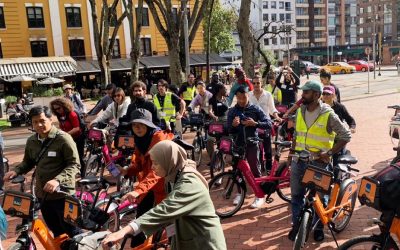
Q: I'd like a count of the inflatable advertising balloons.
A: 0